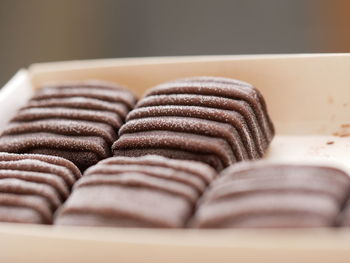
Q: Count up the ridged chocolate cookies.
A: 5